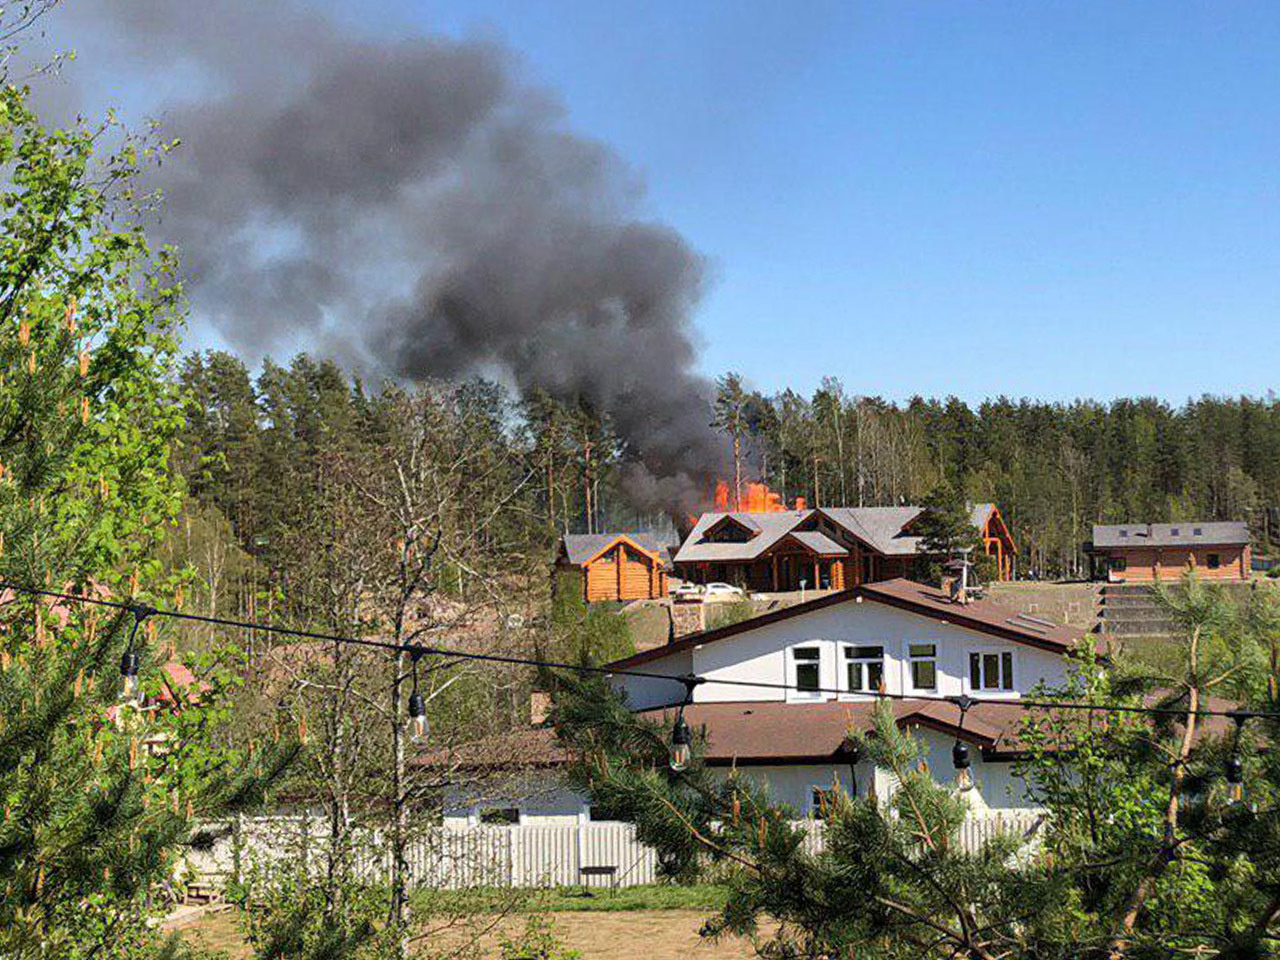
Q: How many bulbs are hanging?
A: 5